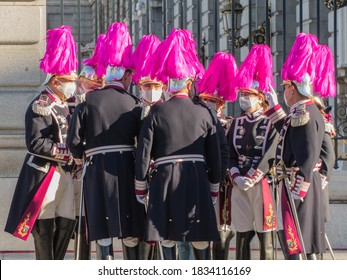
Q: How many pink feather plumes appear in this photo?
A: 9